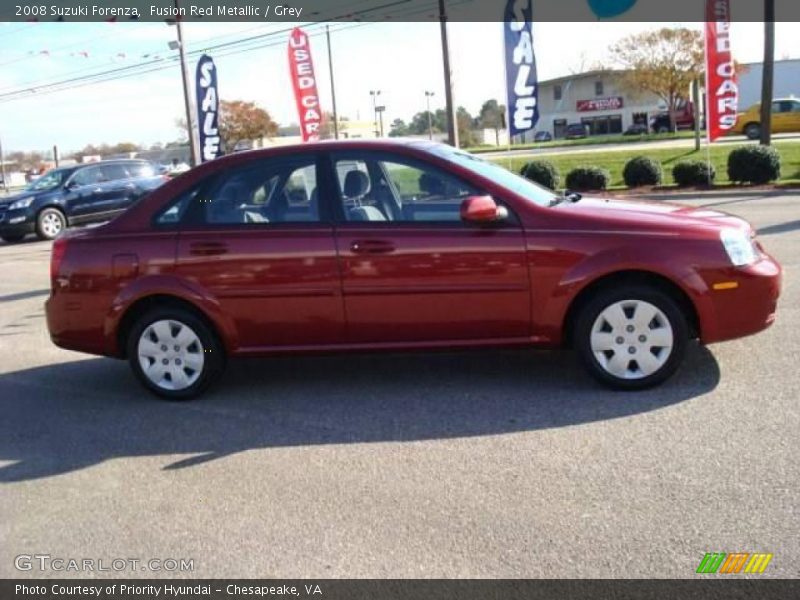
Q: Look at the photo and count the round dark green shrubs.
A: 5